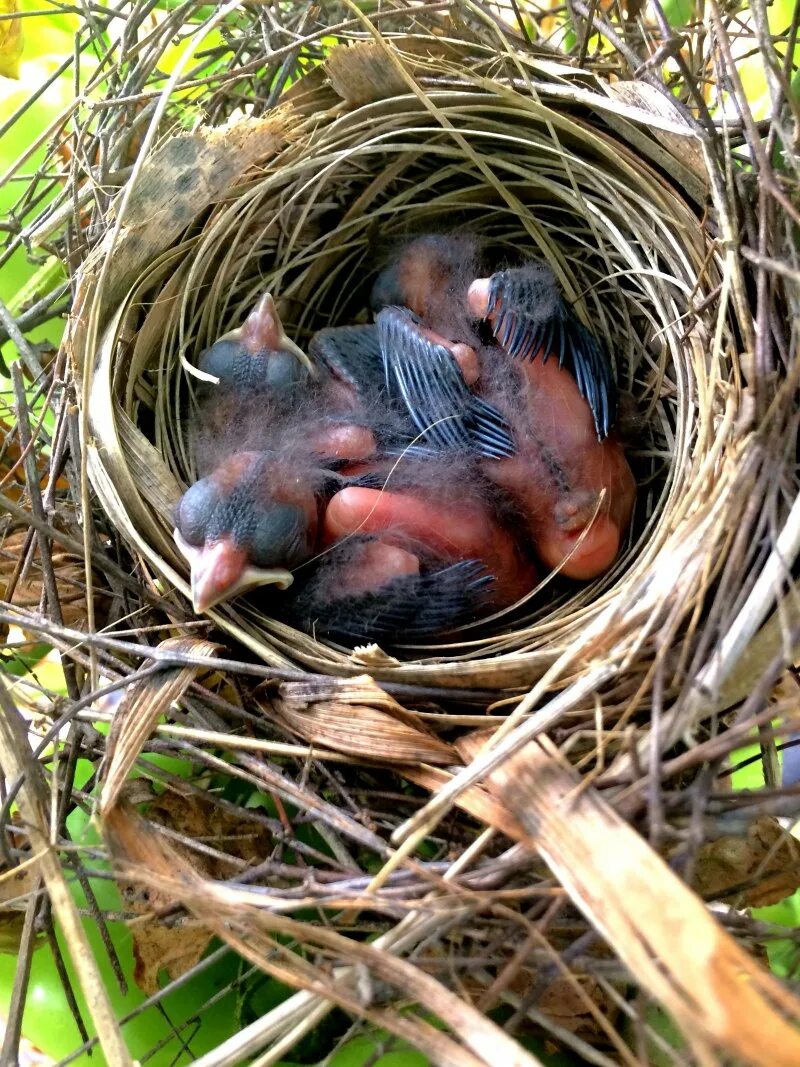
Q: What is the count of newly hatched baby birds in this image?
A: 3